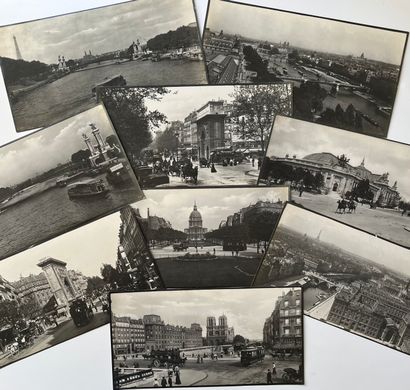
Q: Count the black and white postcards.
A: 9